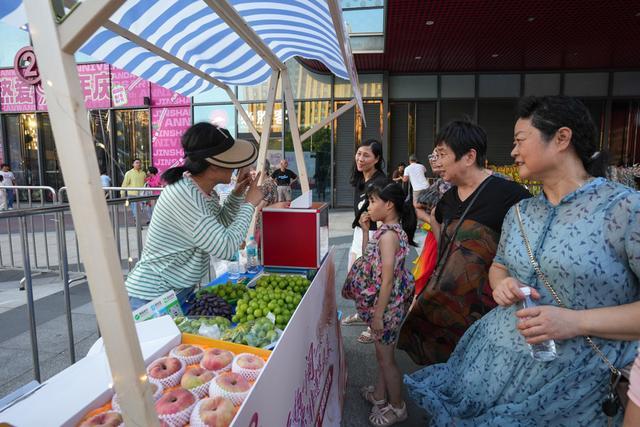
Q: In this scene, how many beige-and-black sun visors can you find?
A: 1